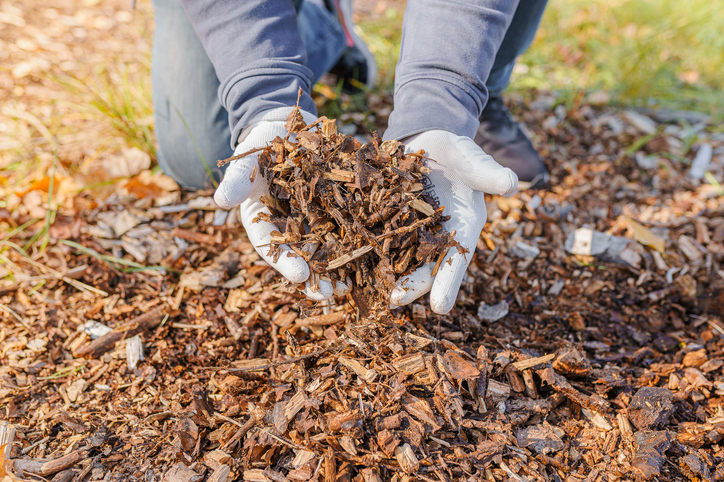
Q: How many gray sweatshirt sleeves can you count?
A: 2